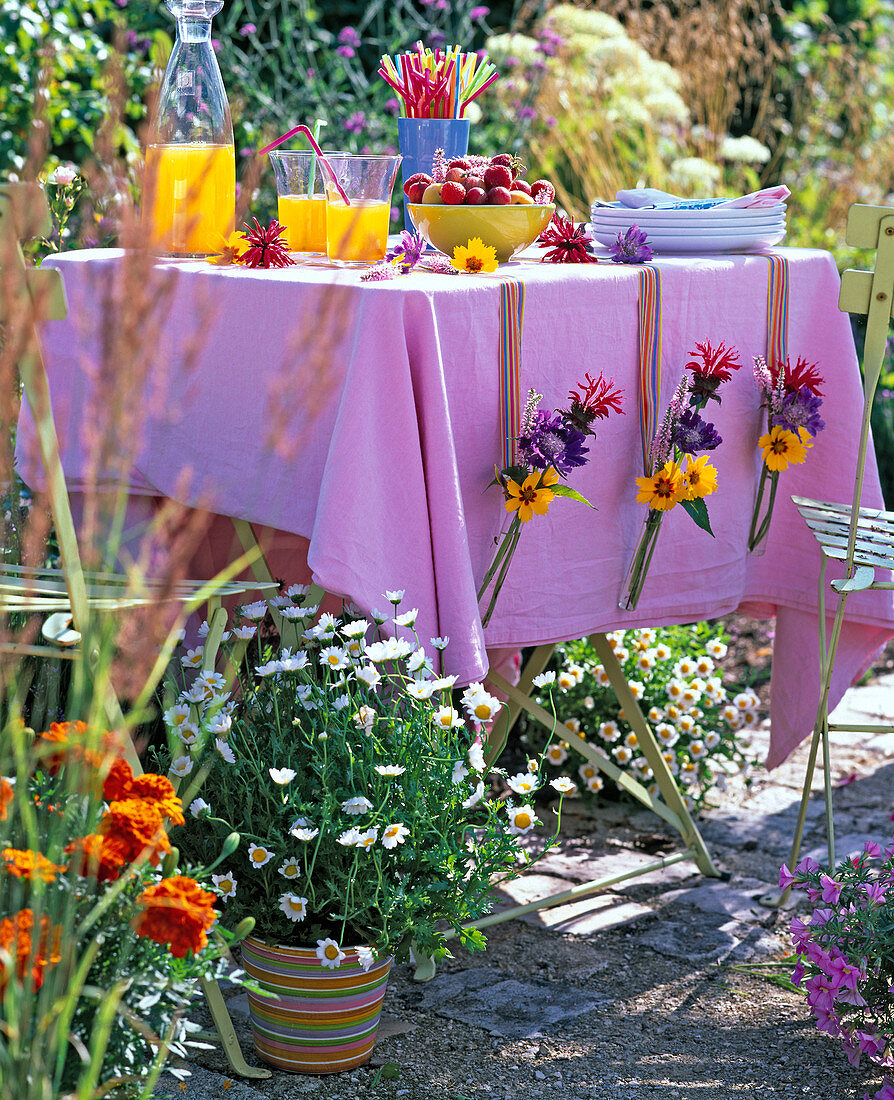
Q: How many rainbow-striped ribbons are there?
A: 3